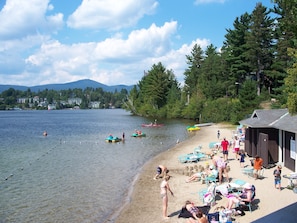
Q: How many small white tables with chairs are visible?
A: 1